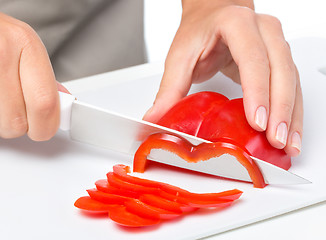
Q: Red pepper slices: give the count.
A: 6